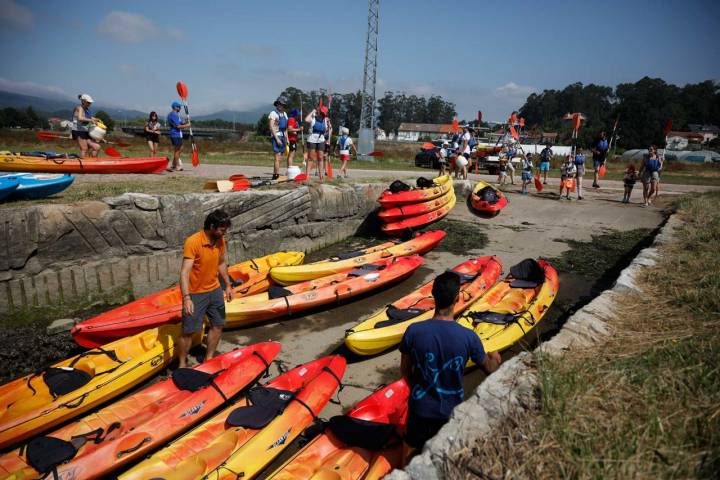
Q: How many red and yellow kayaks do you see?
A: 14